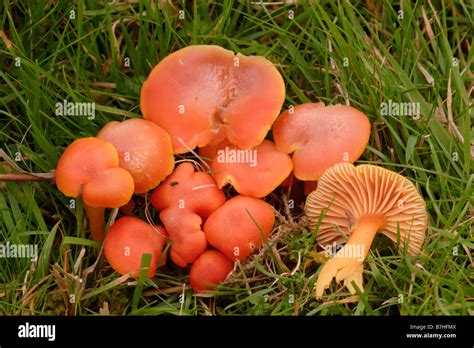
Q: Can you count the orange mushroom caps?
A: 11